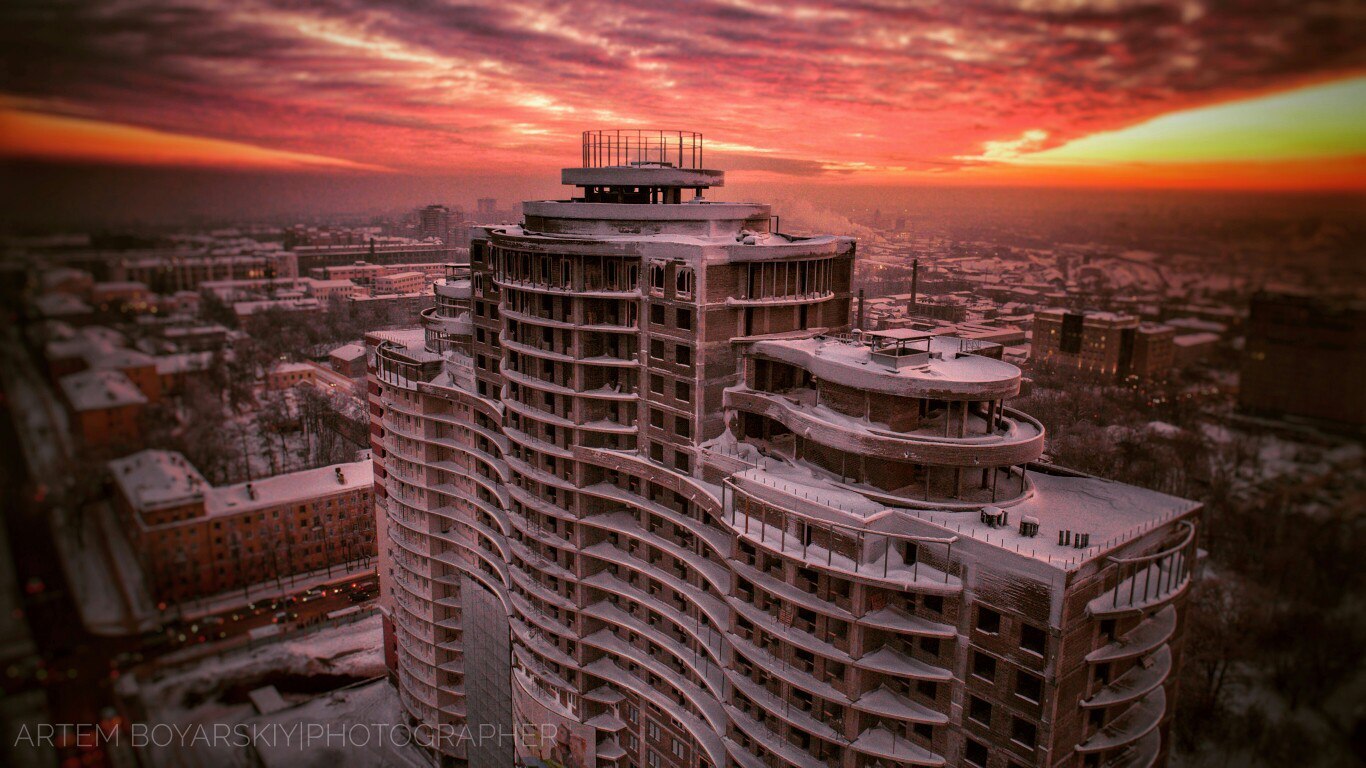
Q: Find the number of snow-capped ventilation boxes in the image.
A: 2